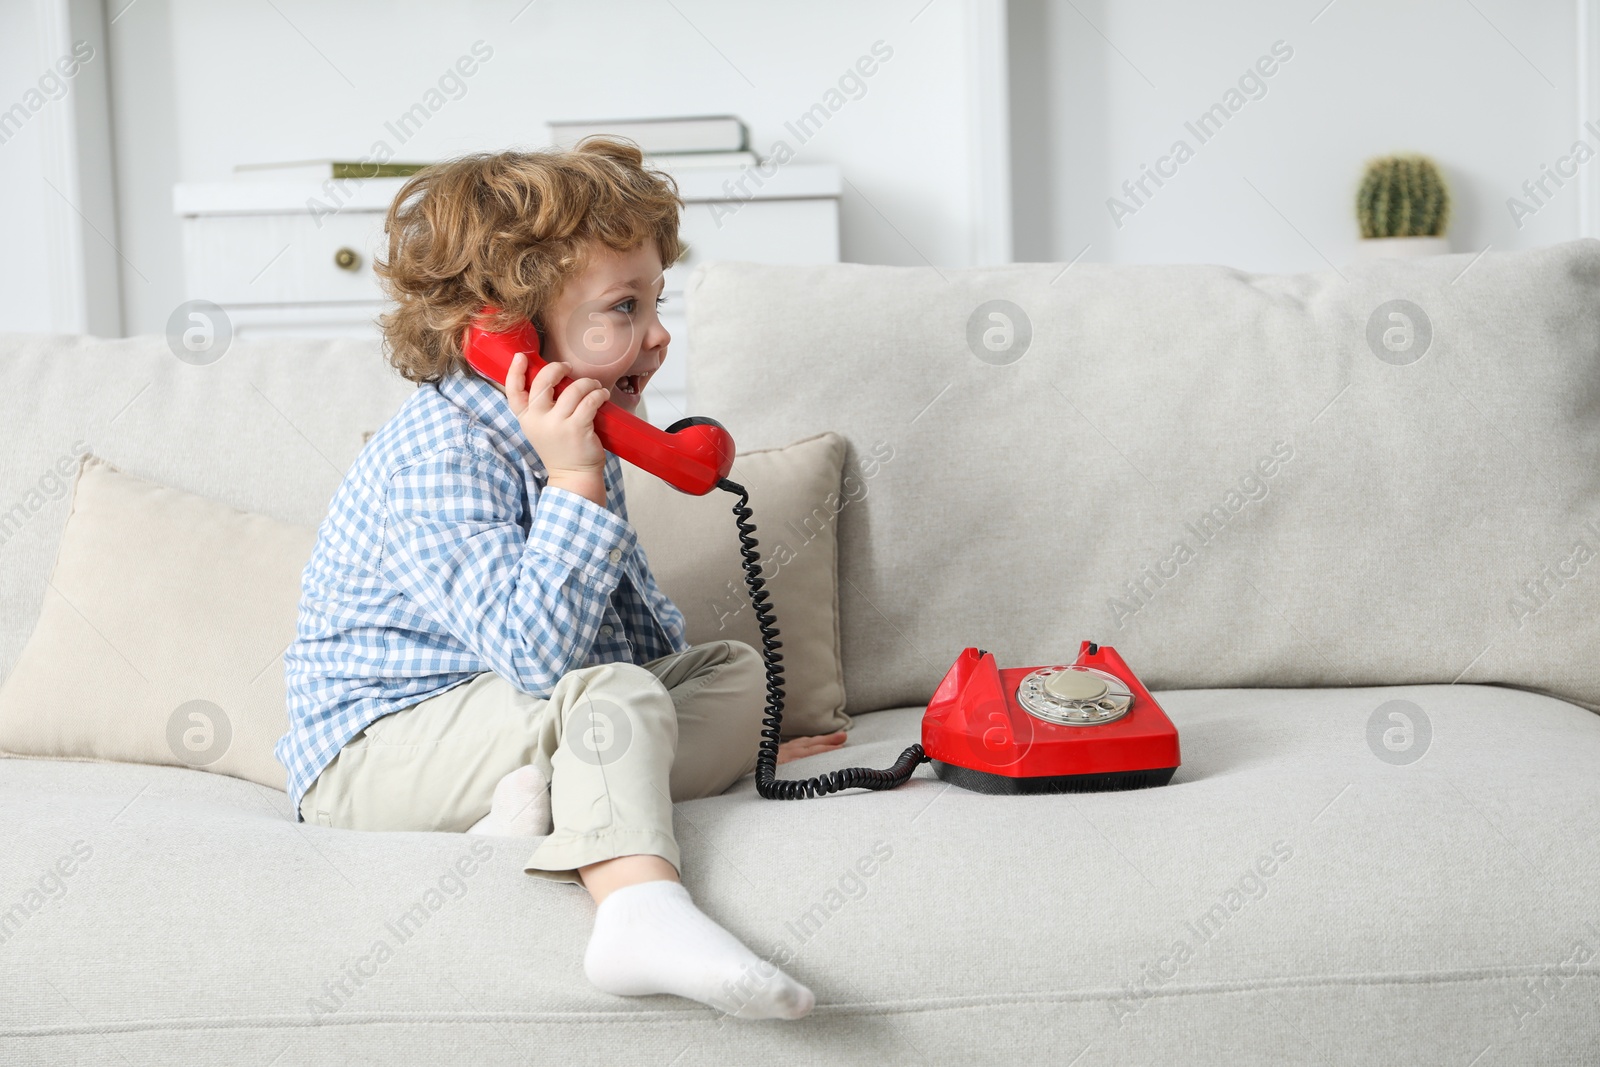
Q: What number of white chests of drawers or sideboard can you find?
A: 1